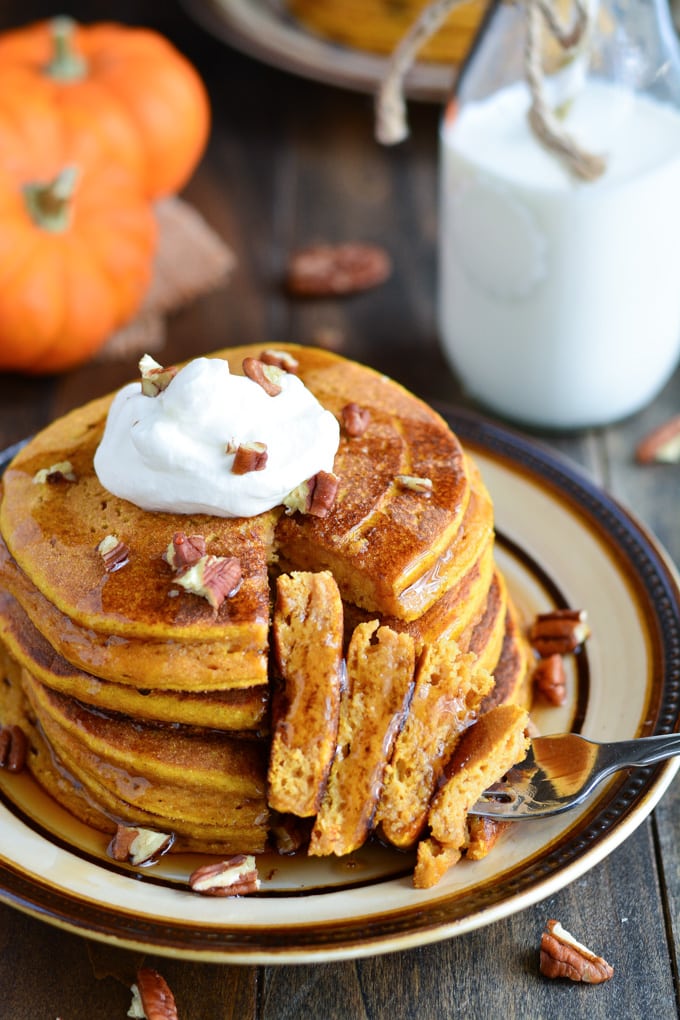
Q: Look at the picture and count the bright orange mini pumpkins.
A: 2